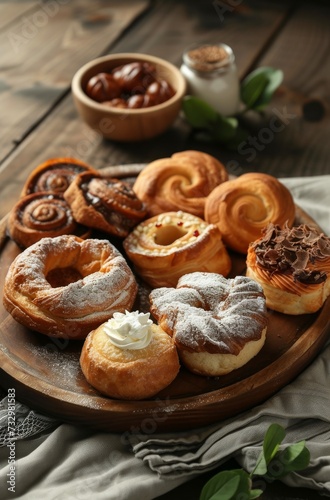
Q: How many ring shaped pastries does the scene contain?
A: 2